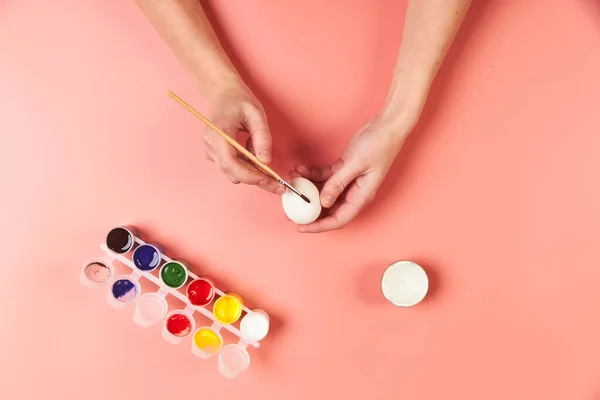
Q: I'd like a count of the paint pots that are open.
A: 6